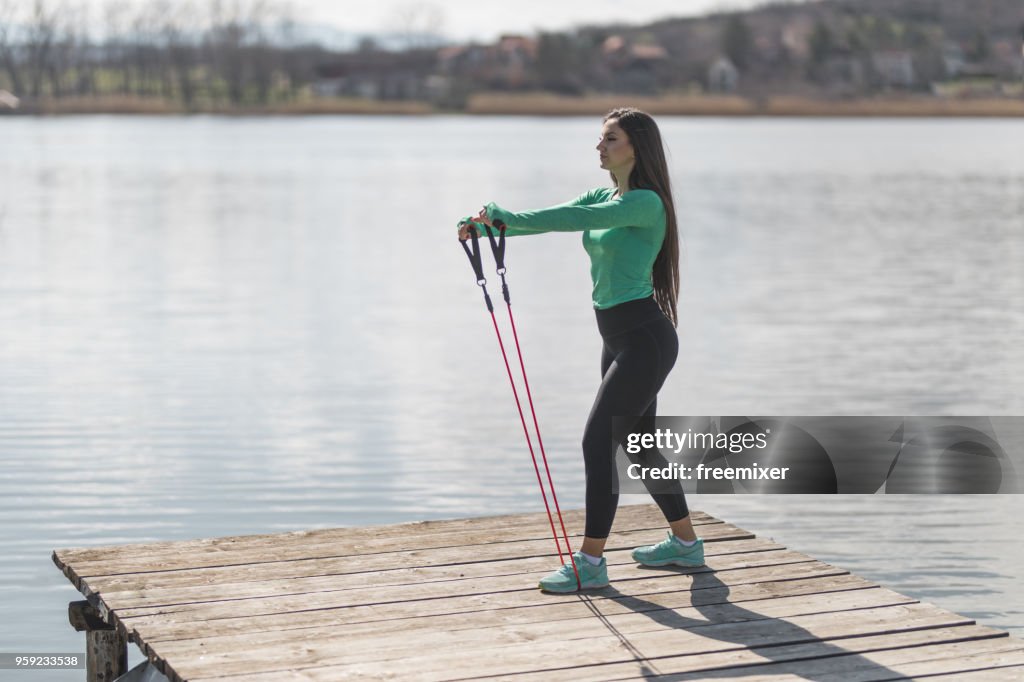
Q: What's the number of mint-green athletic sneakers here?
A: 2